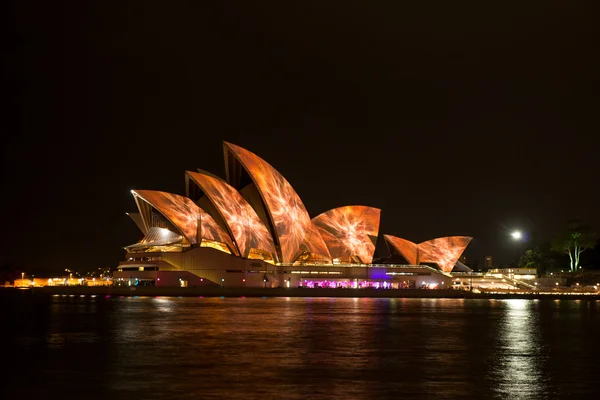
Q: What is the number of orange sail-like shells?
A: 6